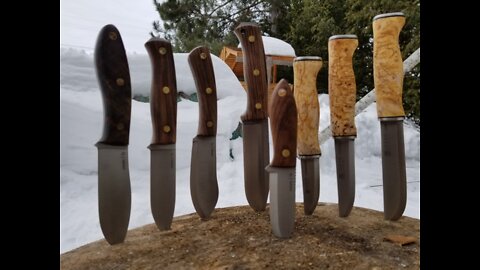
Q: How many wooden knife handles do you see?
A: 8